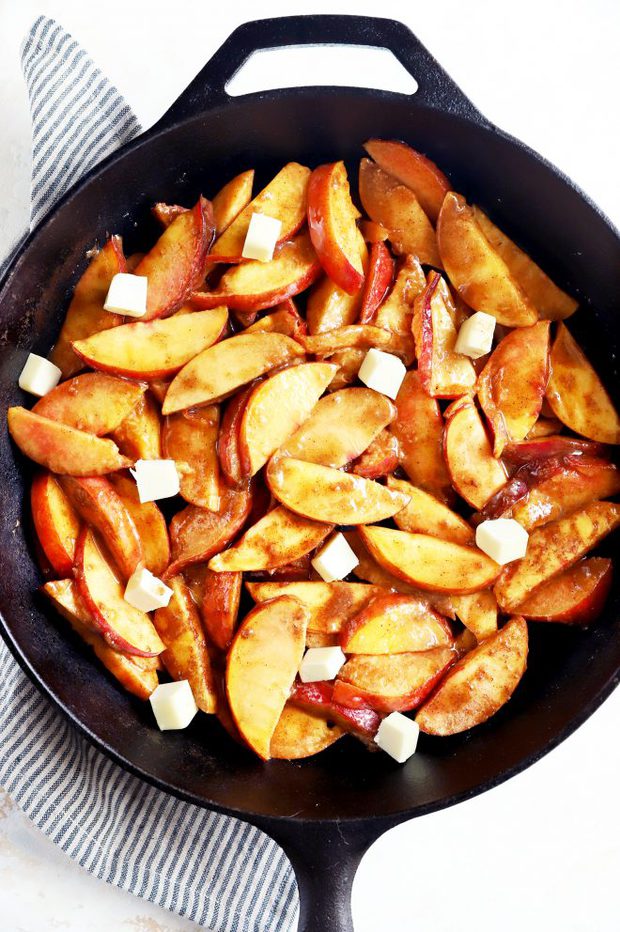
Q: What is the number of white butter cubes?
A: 12